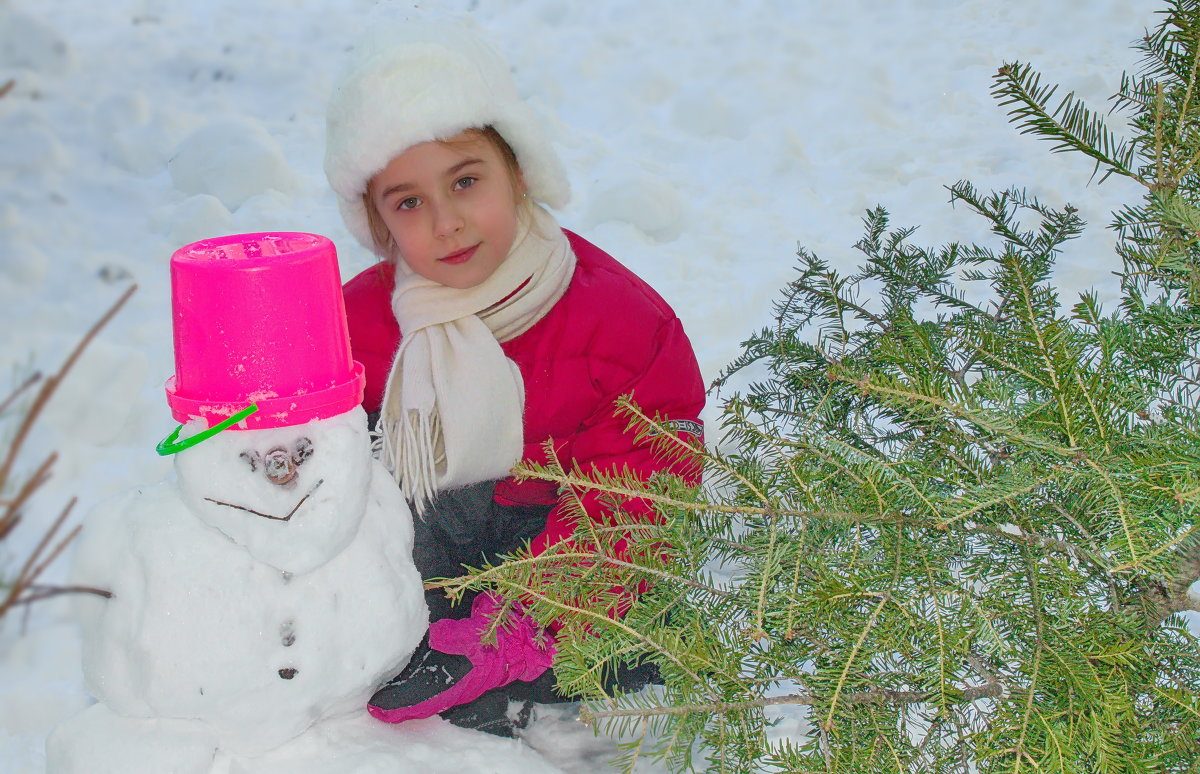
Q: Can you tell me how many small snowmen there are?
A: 1